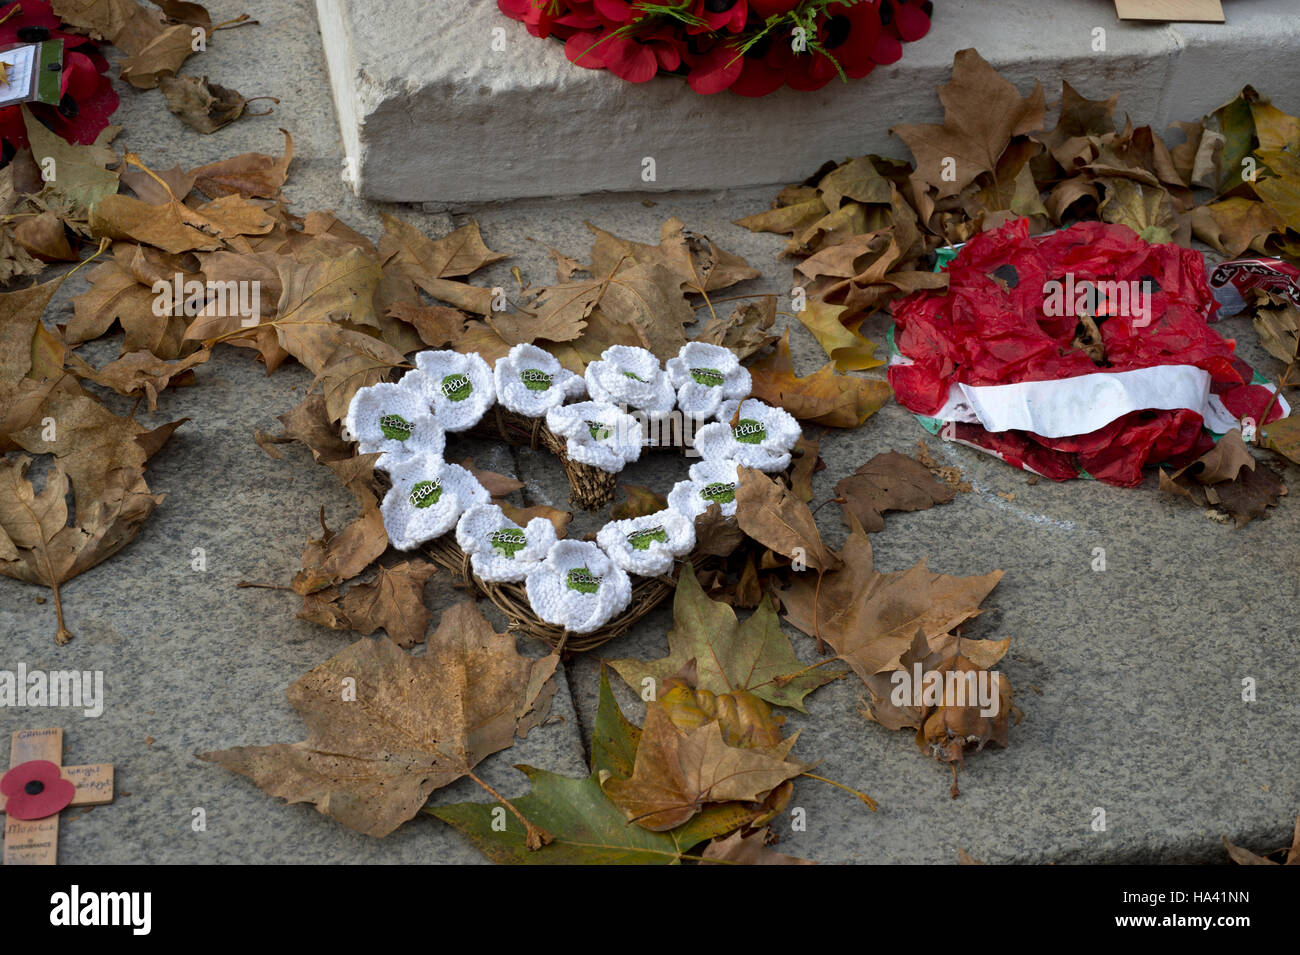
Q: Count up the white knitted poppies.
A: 12